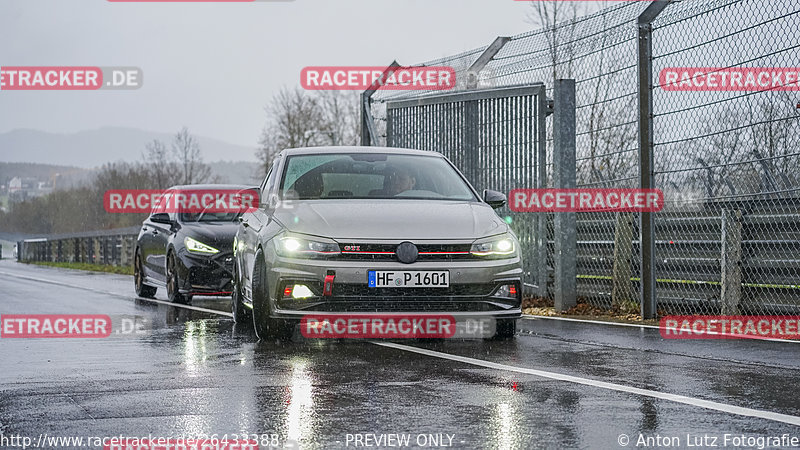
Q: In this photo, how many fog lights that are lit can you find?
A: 1